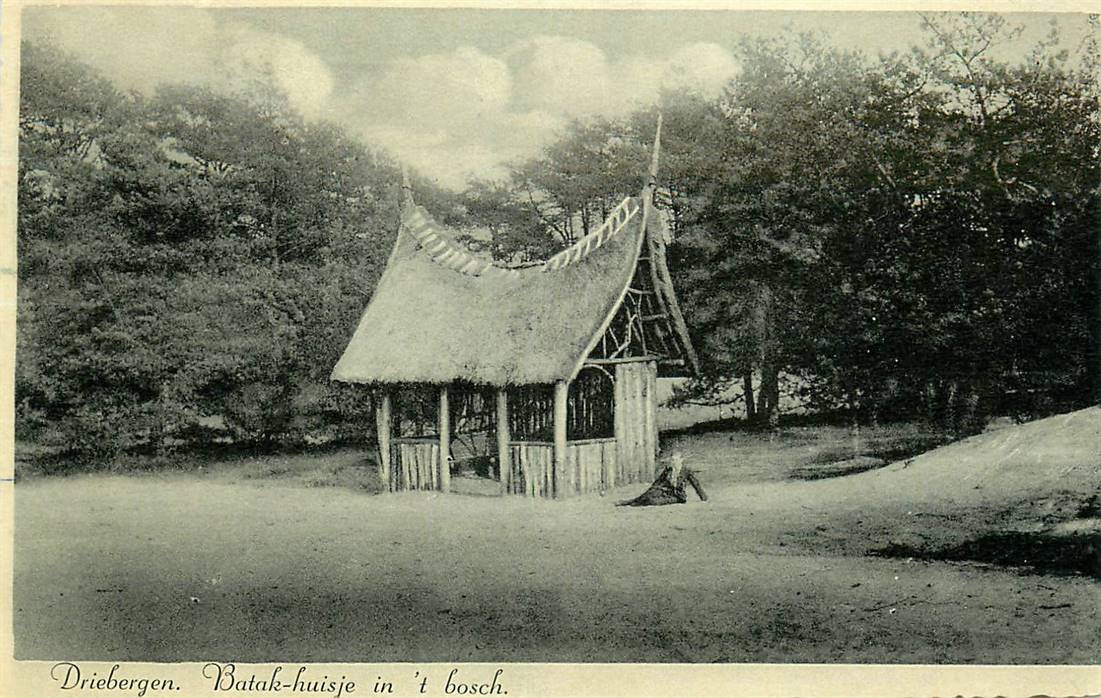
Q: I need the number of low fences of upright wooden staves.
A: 3